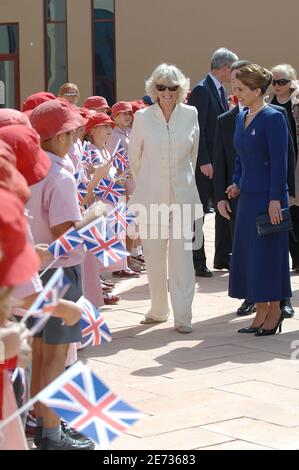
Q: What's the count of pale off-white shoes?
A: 2